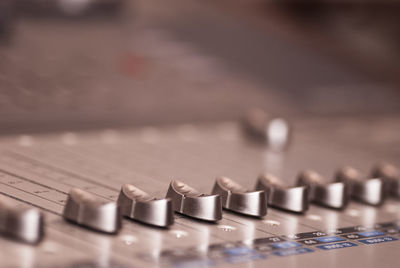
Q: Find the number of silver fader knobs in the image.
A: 10